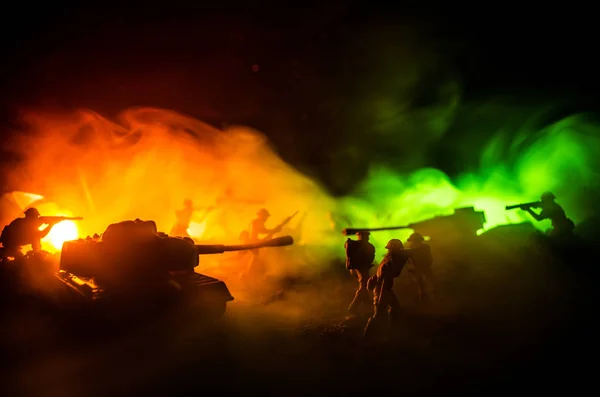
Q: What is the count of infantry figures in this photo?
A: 7